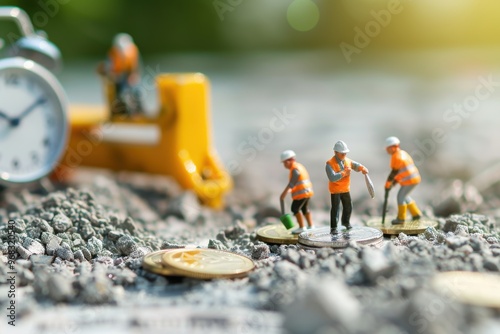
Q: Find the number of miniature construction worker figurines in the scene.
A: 4